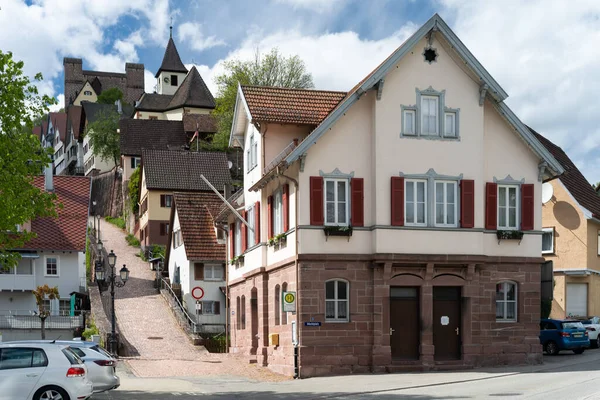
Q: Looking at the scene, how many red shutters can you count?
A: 12